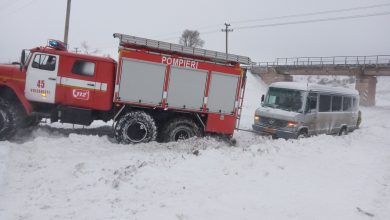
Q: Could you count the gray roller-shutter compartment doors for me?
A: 3